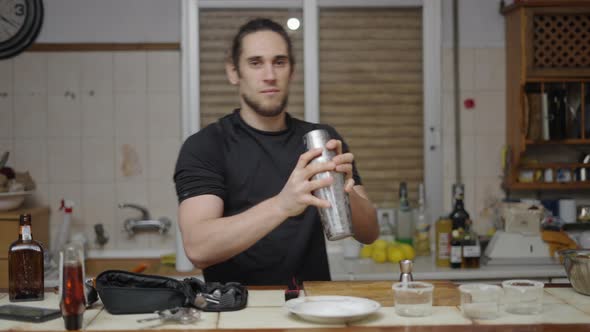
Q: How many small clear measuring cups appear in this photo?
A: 3